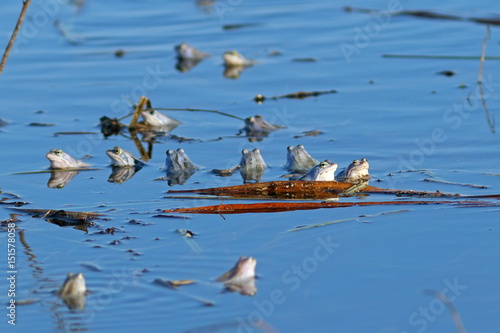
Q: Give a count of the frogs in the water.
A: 13